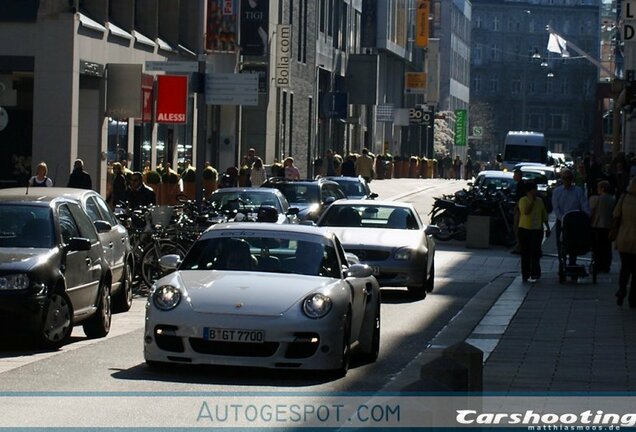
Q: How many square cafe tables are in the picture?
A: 0